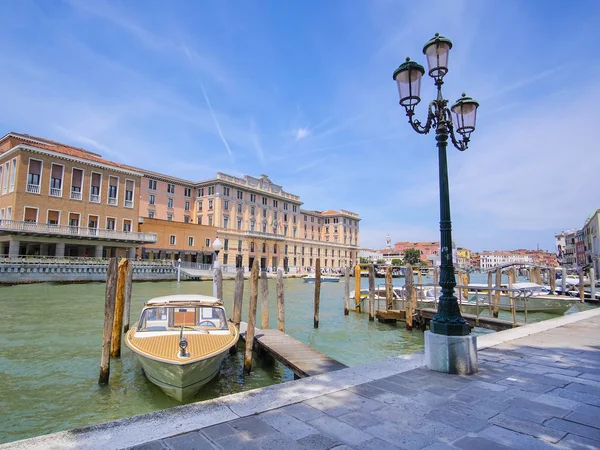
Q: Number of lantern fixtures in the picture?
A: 3